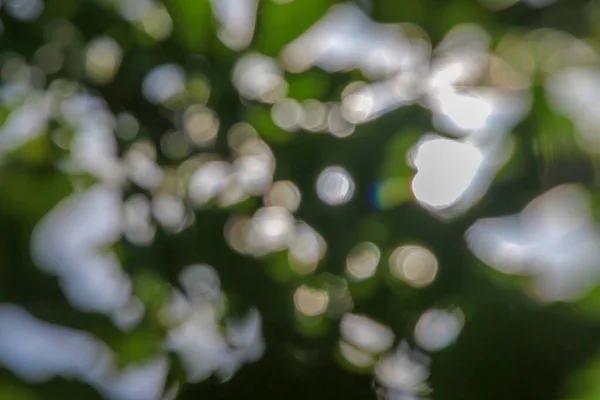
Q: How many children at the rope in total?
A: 0